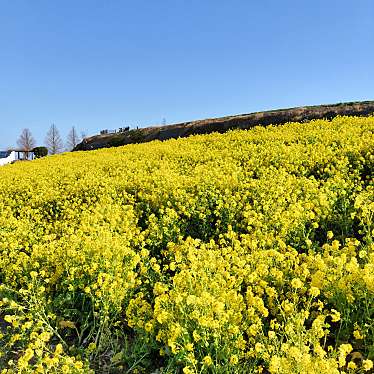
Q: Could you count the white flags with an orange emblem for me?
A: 0